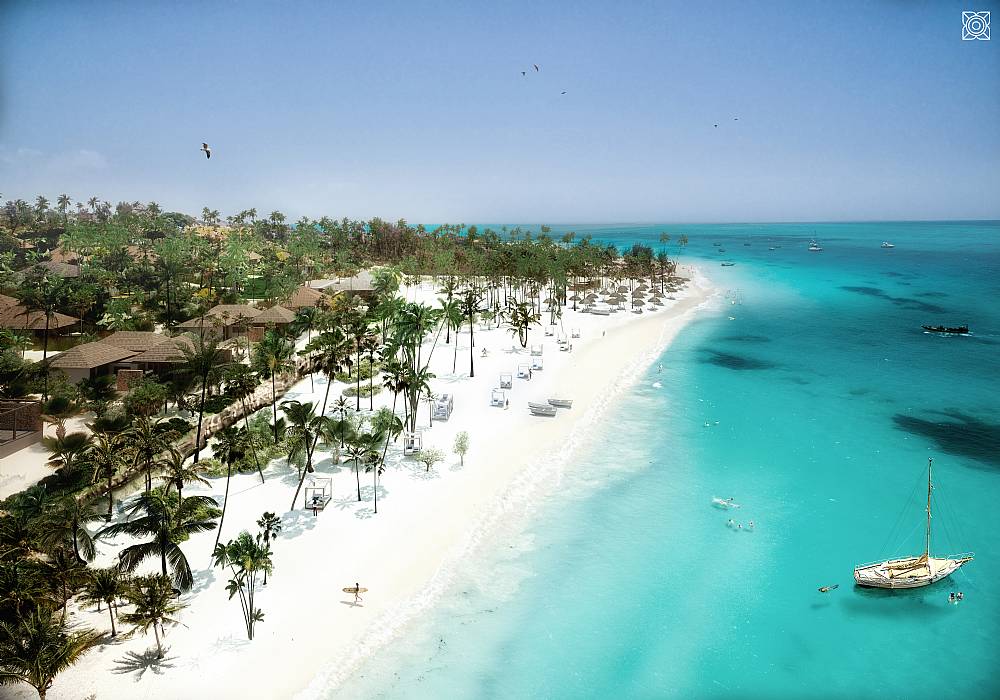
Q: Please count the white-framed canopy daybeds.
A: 12